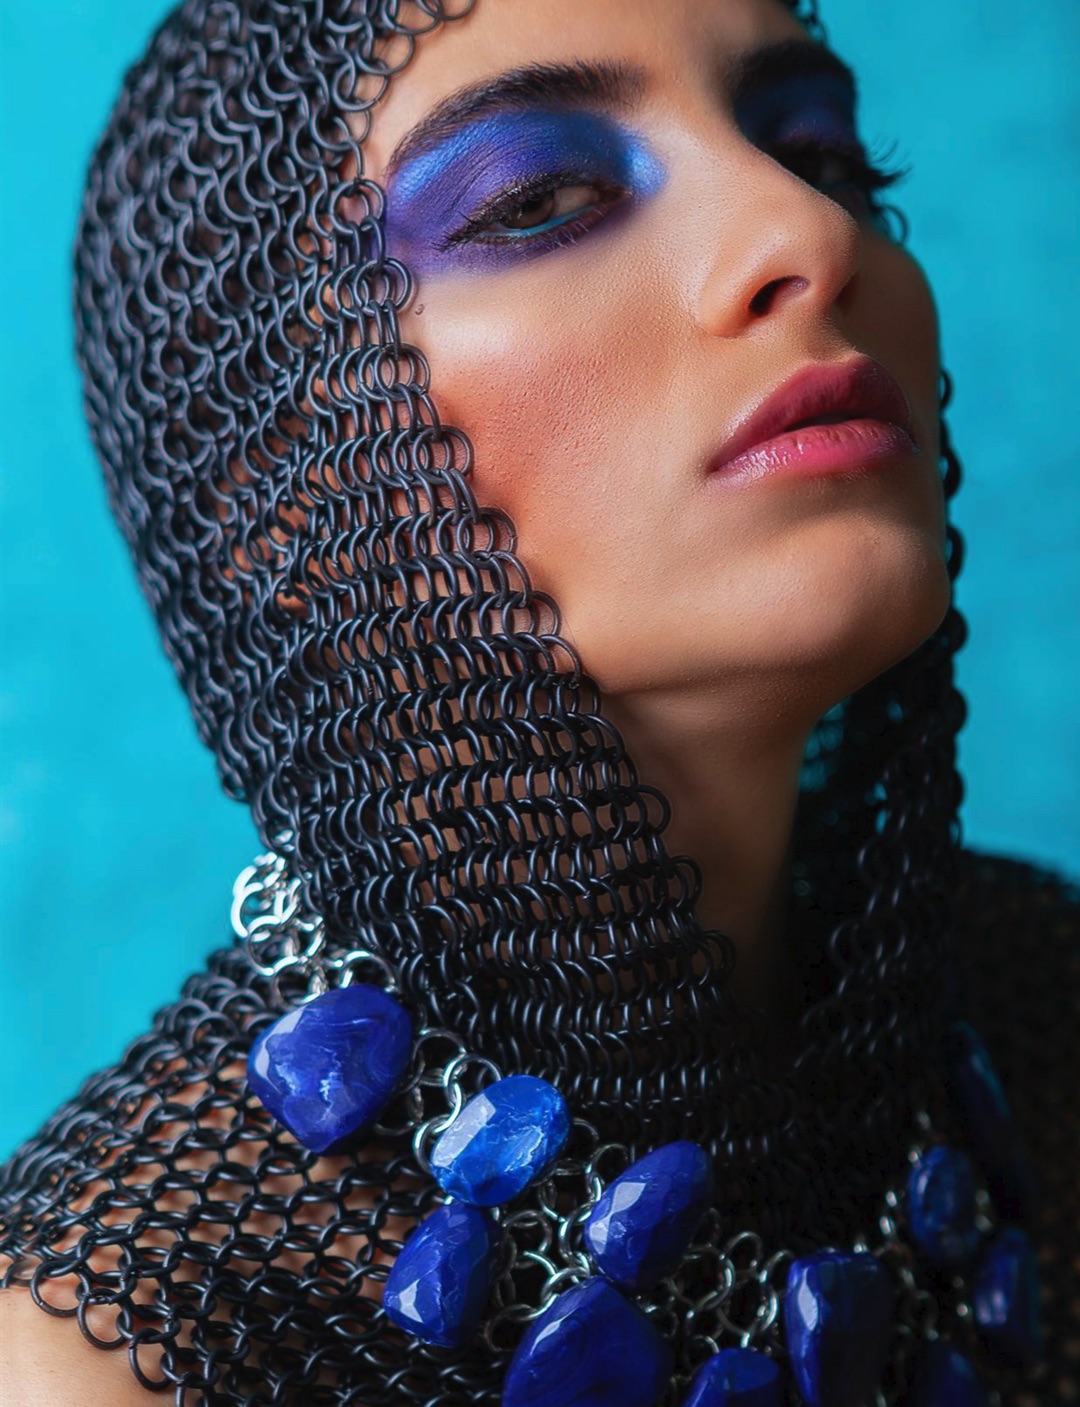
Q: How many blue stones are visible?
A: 11